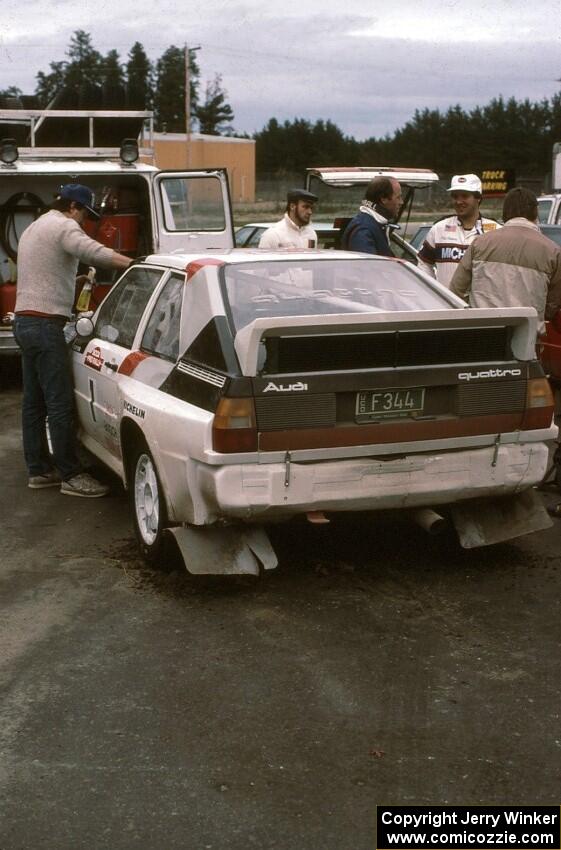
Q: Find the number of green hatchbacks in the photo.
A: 0